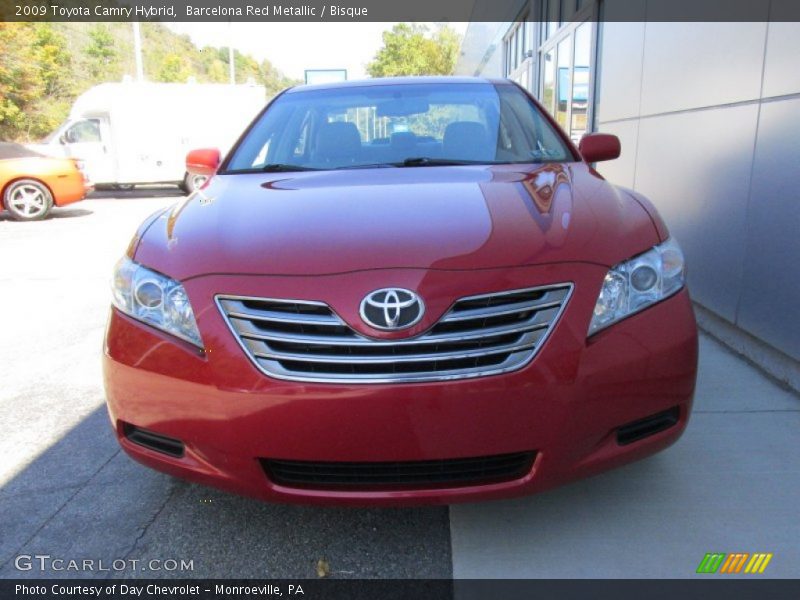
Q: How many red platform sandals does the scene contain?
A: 0